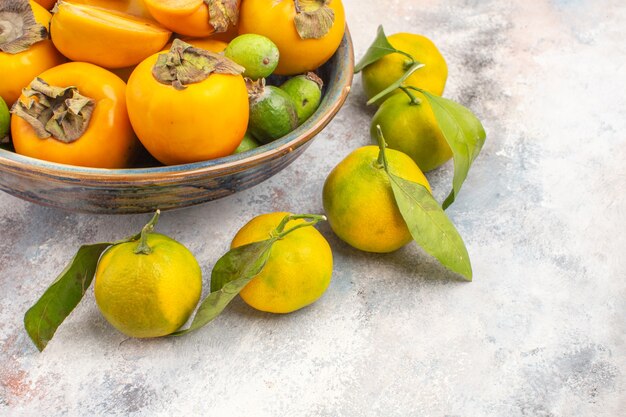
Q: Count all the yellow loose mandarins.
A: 5